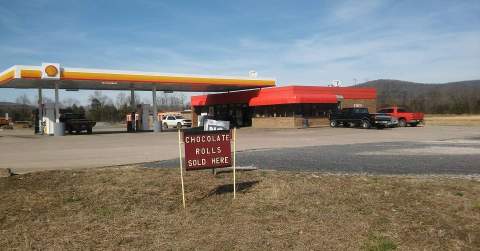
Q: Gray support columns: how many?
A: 4